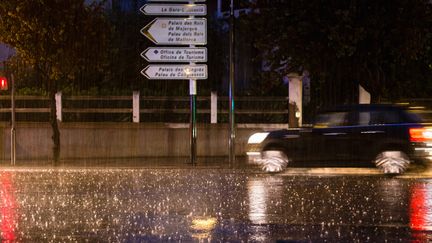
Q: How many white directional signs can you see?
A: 4